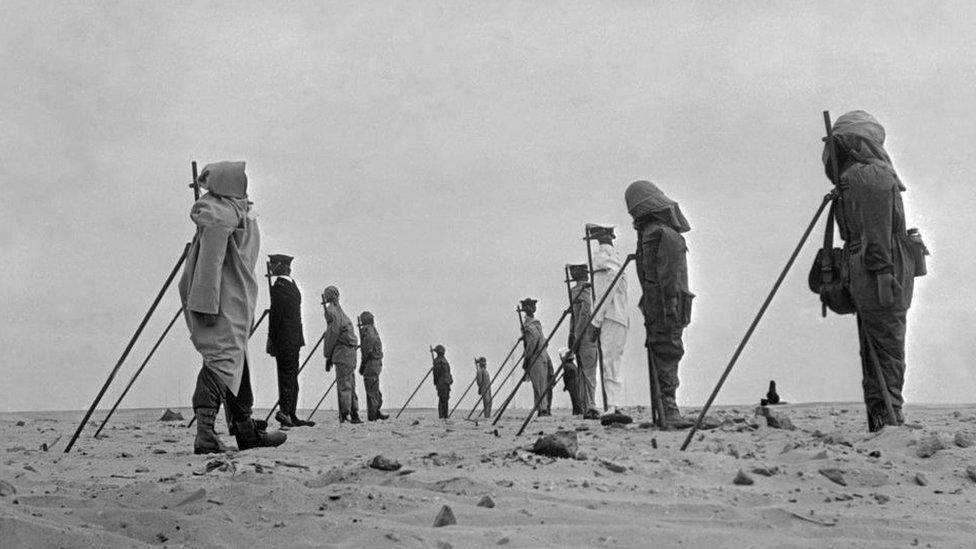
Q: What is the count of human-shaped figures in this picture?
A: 12